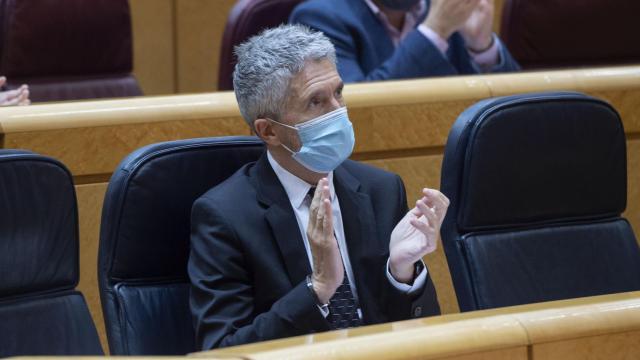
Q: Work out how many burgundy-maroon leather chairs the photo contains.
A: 3